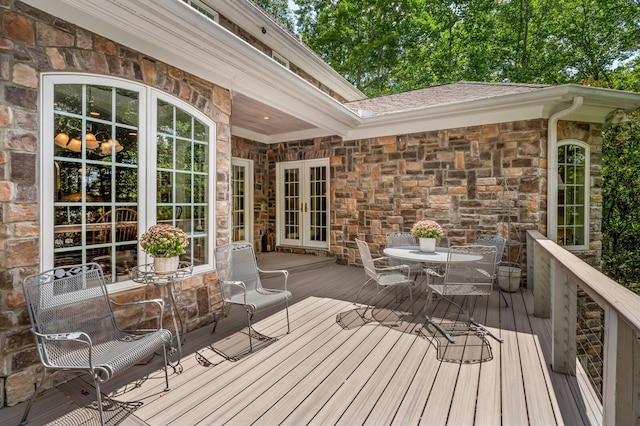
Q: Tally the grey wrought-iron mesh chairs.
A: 6